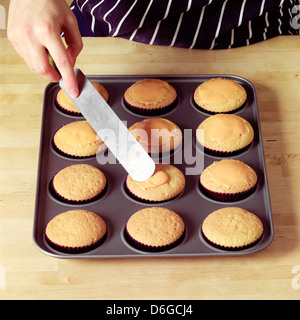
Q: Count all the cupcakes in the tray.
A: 12